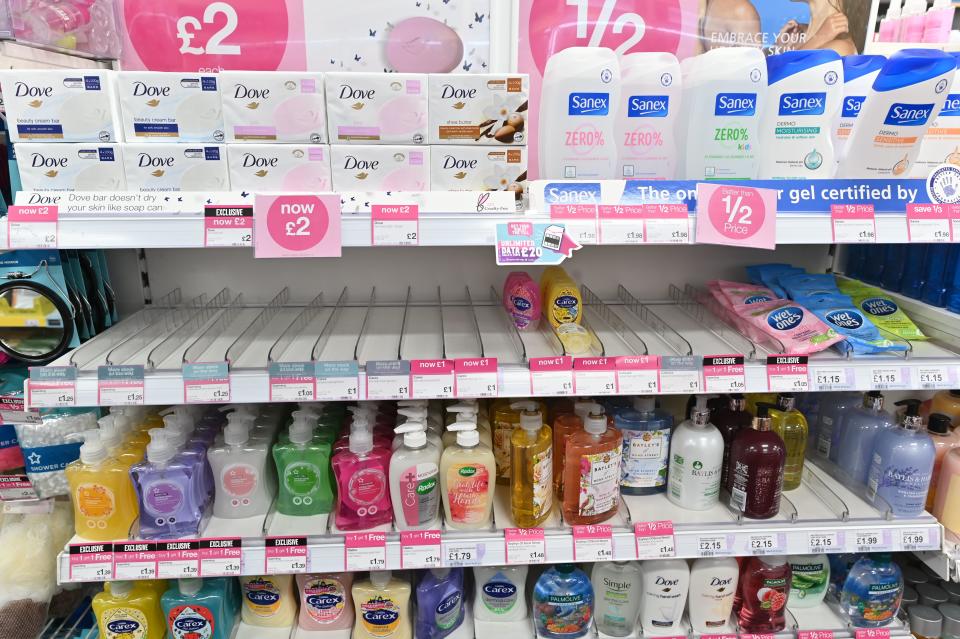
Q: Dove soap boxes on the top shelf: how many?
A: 10